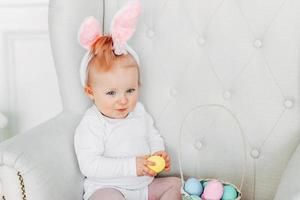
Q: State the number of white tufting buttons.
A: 8